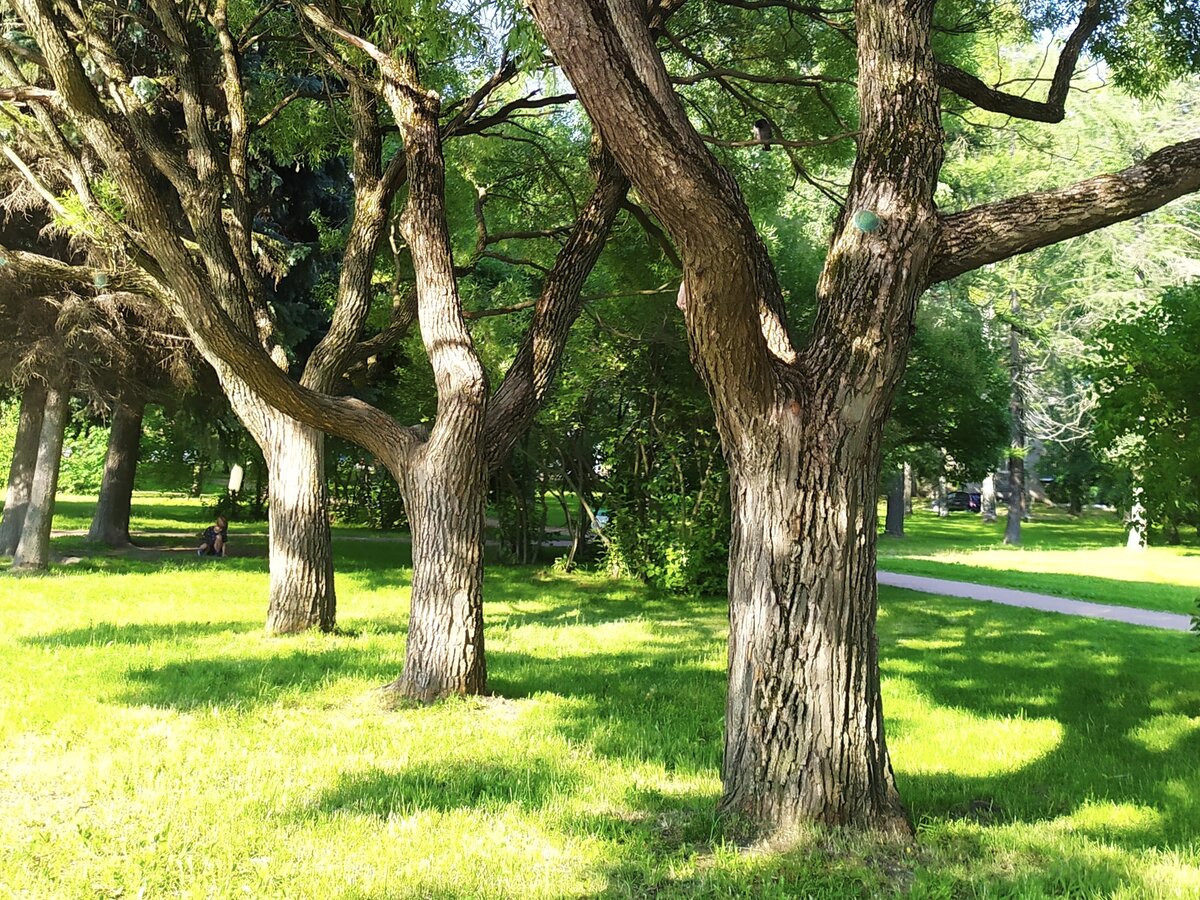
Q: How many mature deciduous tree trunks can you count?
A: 3